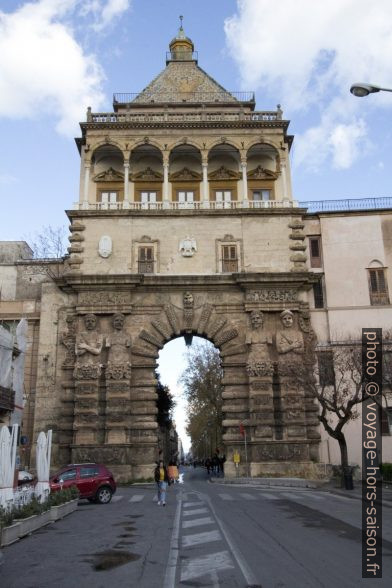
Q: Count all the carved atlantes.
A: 4